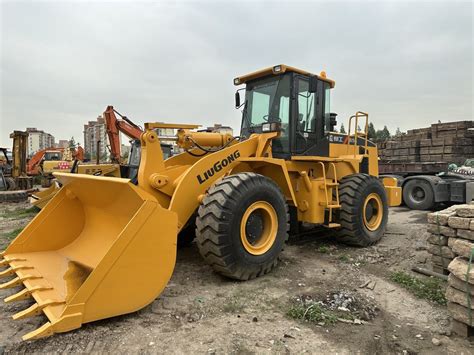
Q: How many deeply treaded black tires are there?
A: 2